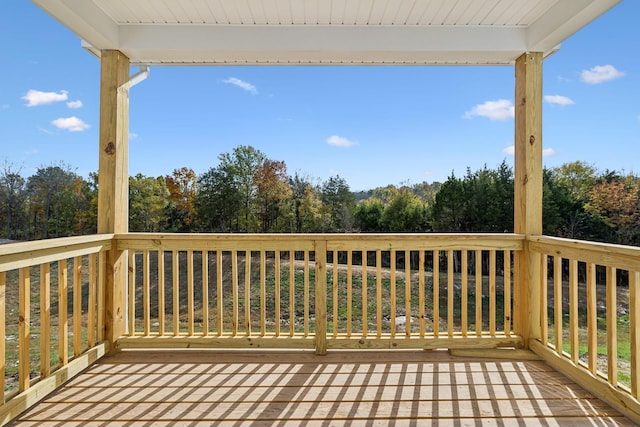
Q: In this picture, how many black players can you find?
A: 0